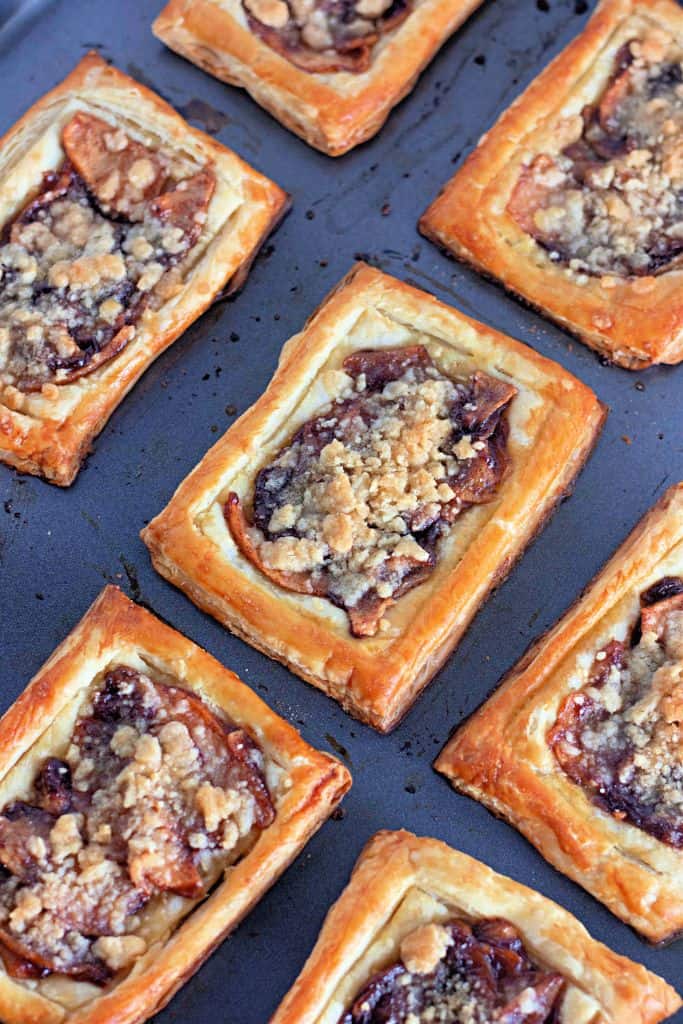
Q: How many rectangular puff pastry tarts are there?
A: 7